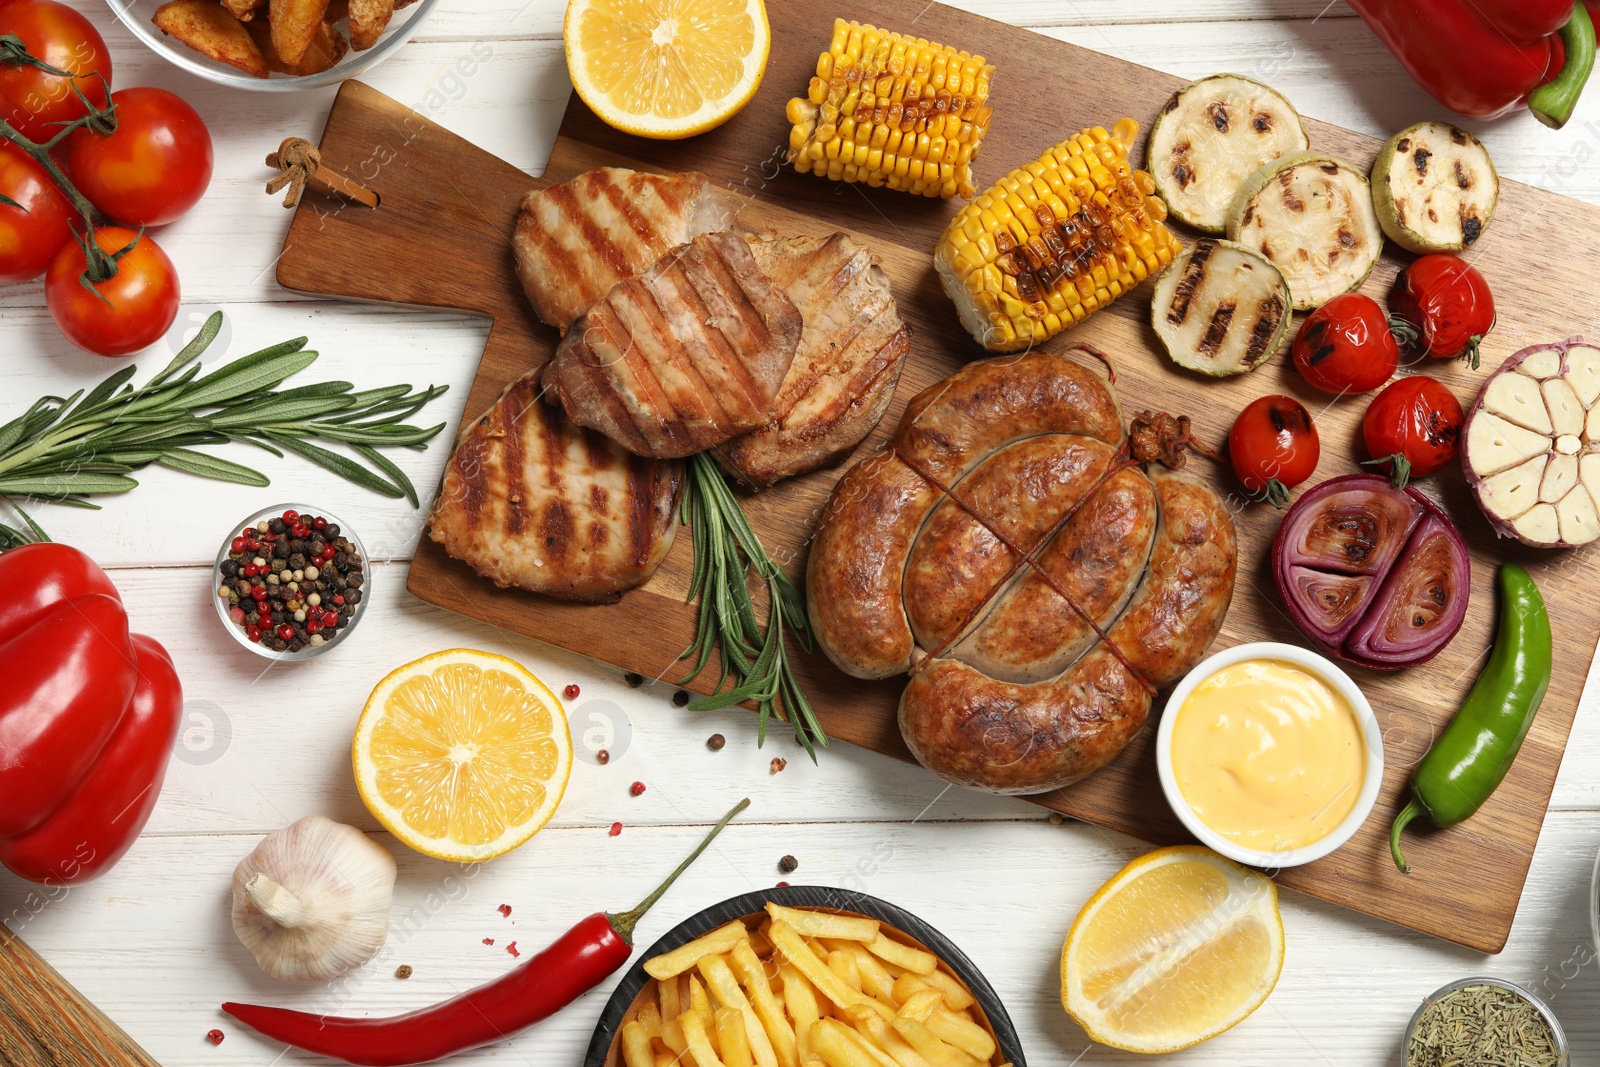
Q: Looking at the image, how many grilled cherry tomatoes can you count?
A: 4